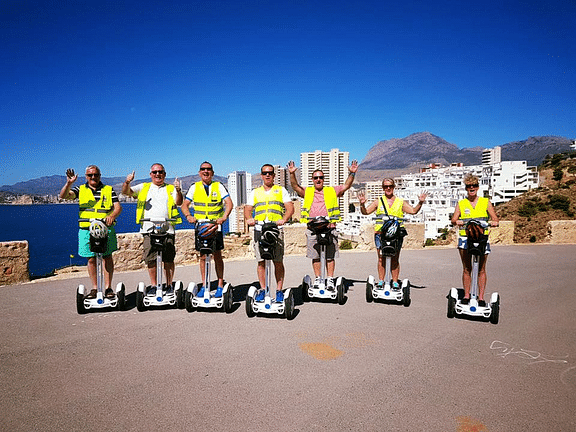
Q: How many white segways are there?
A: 7